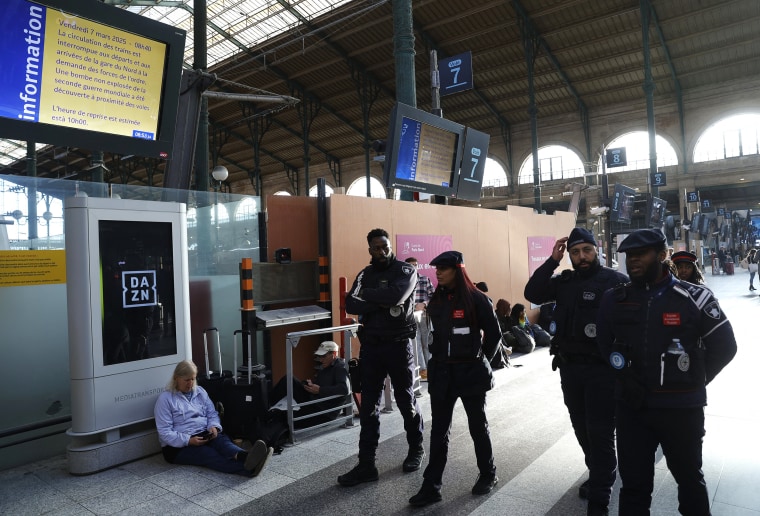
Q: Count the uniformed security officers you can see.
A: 5